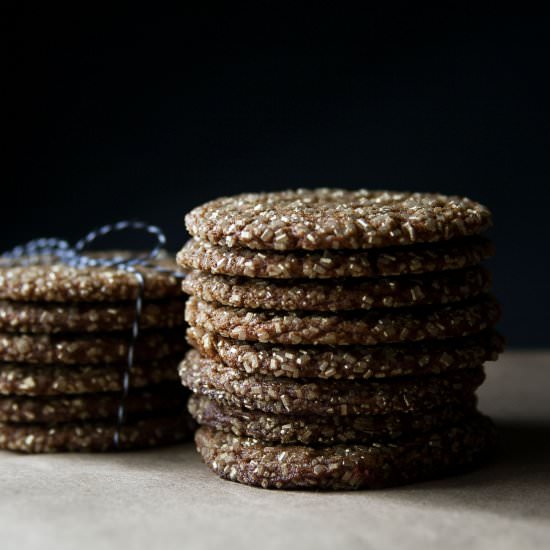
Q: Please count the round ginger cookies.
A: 14